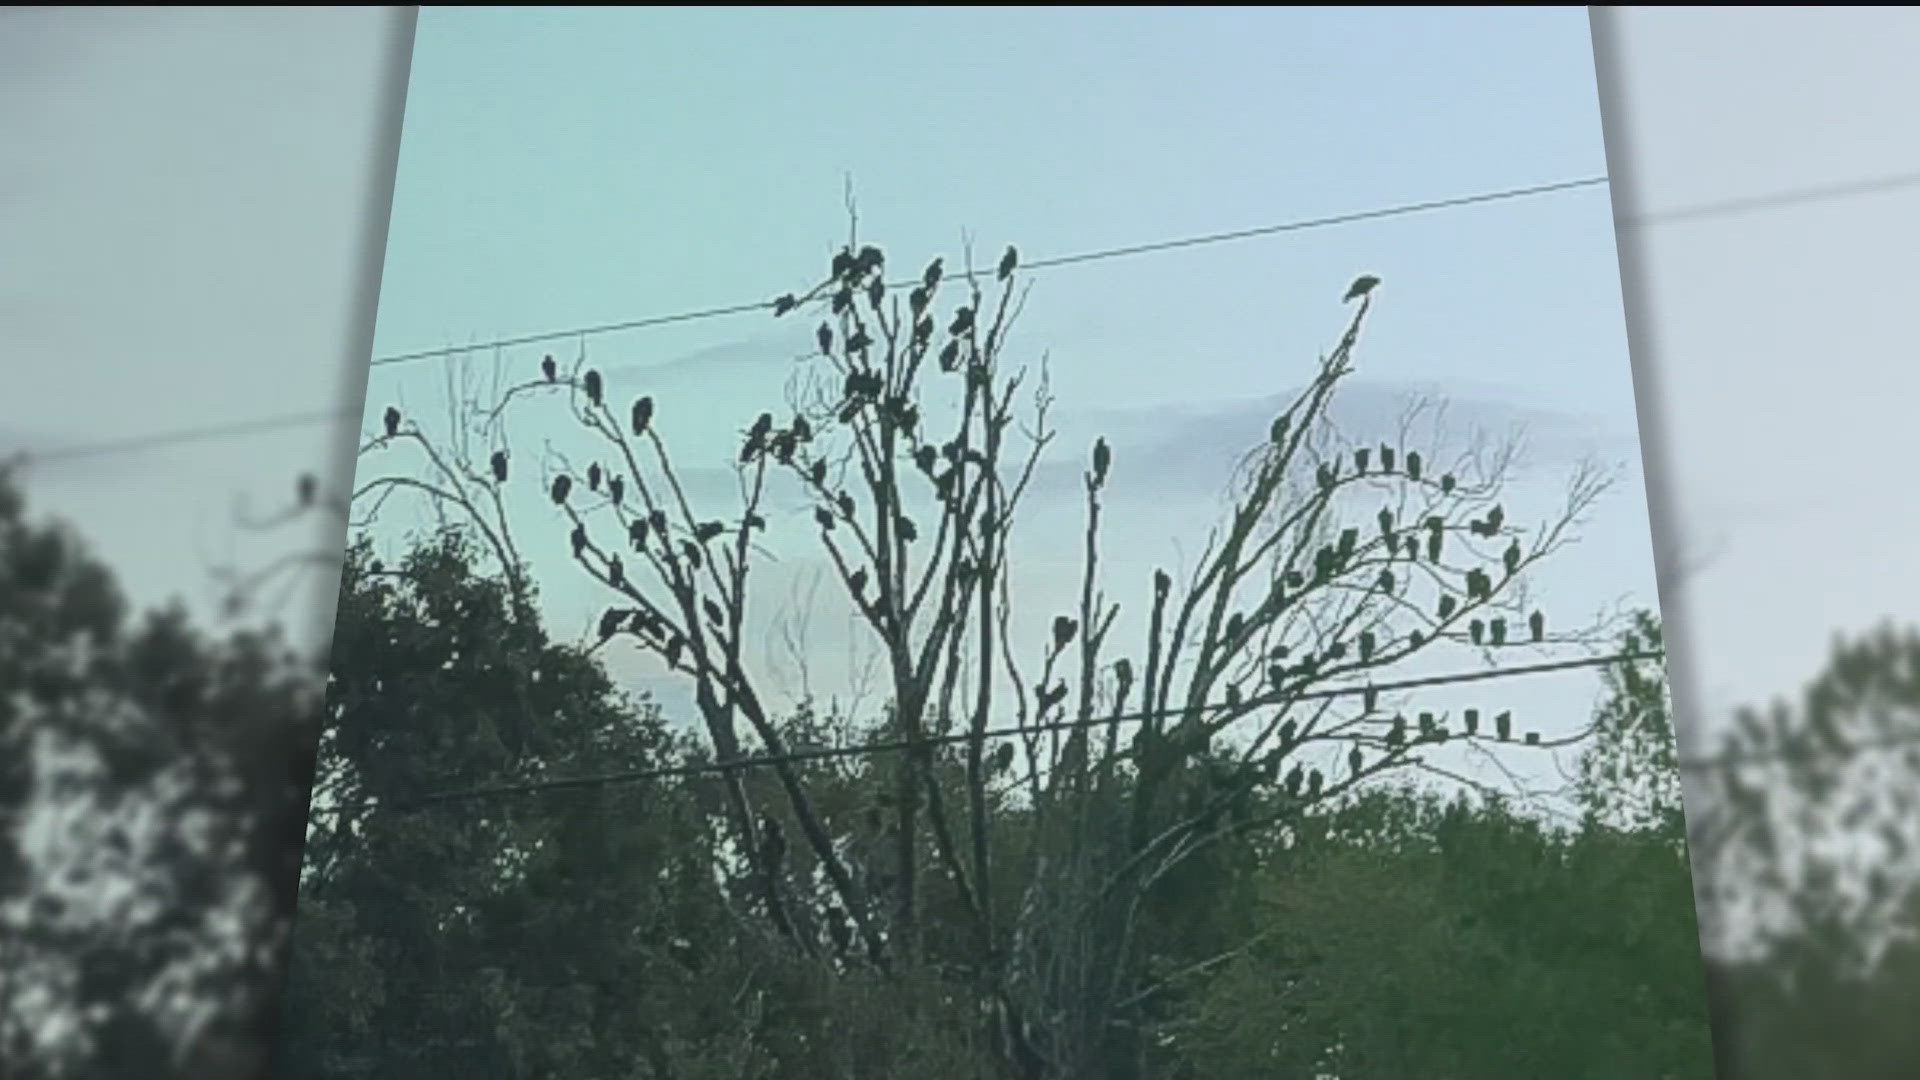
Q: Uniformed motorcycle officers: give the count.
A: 0